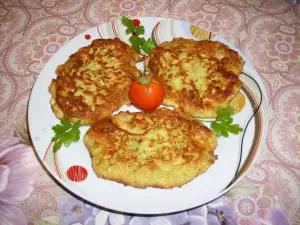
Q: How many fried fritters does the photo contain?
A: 3